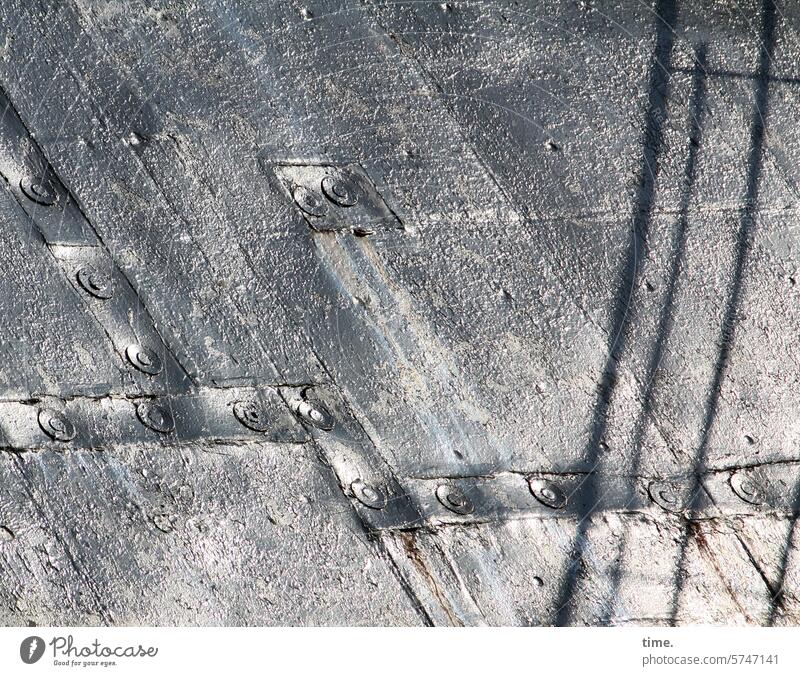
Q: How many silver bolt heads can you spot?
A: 14